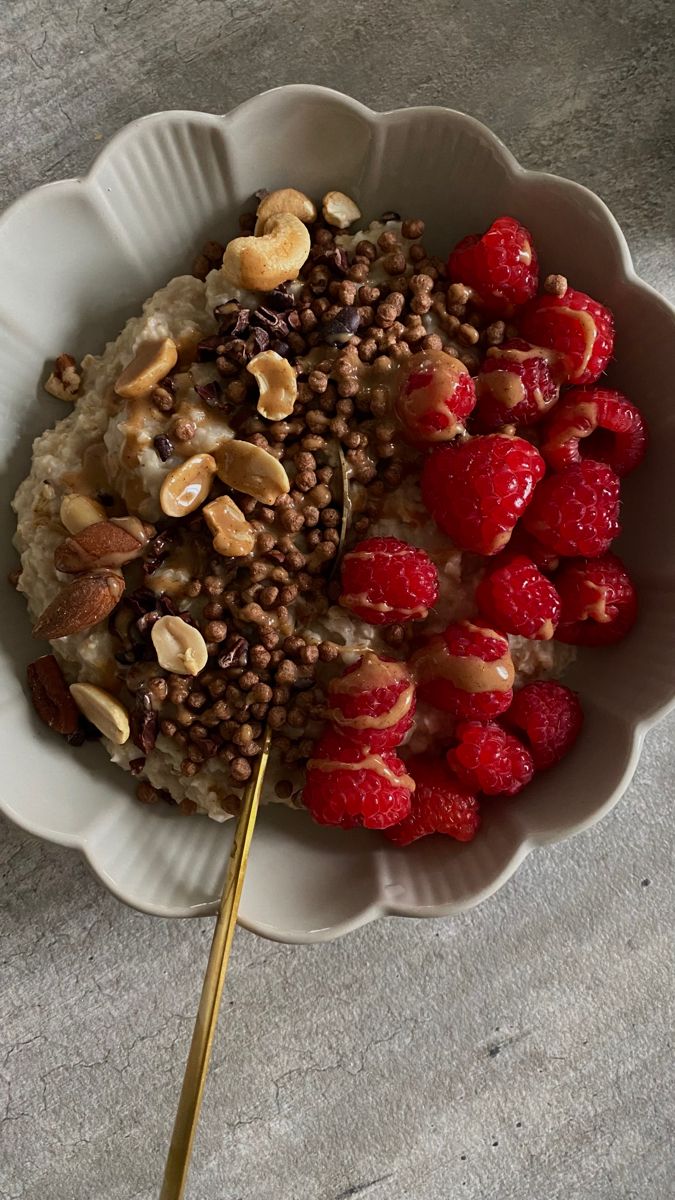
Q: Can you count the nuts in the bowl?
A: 15